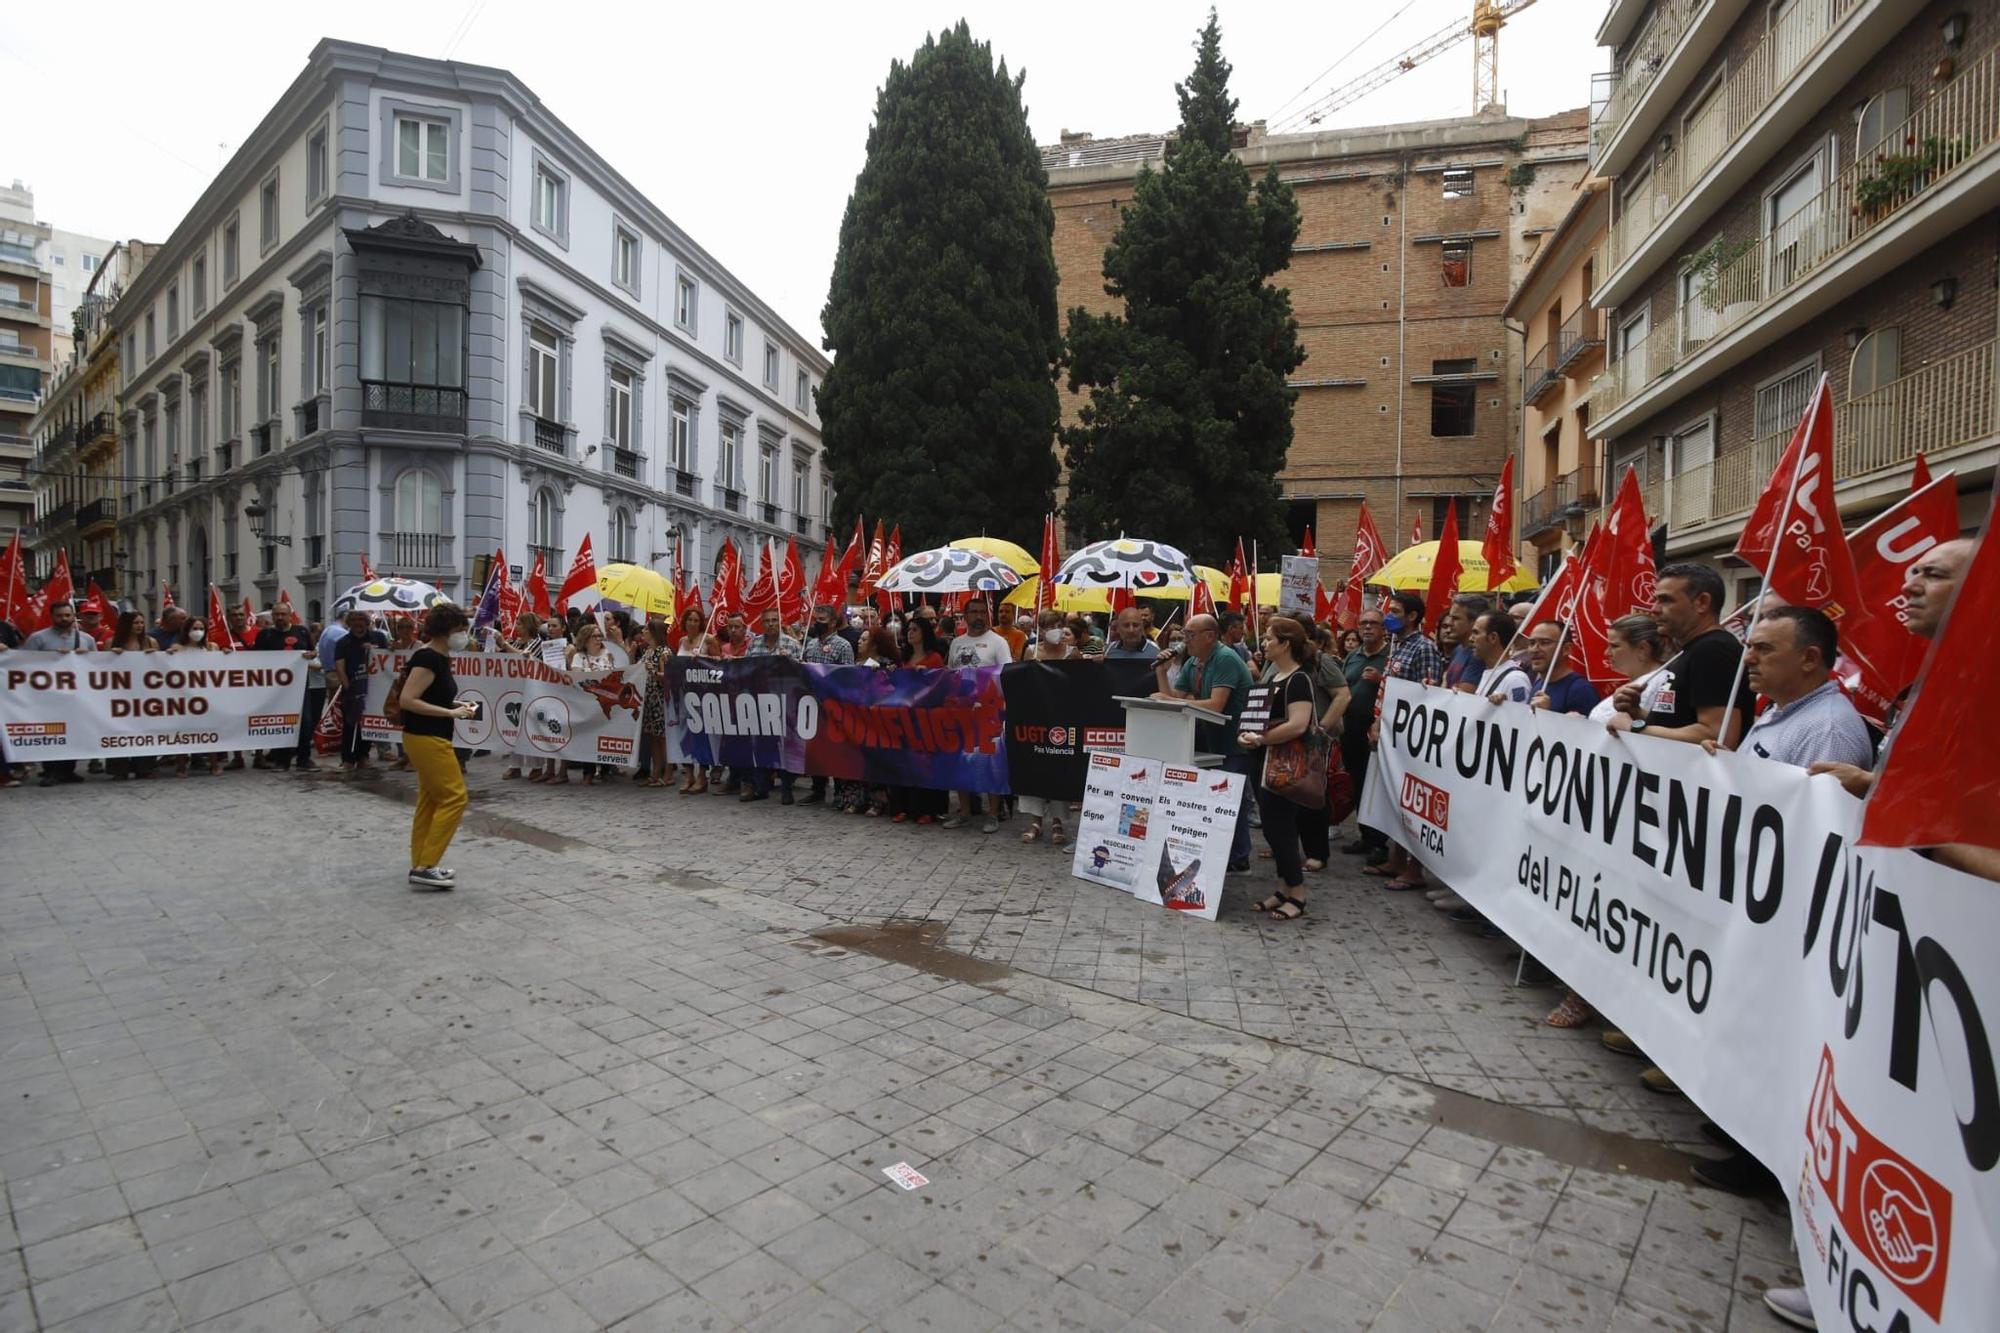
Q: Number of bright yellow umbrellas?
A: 6